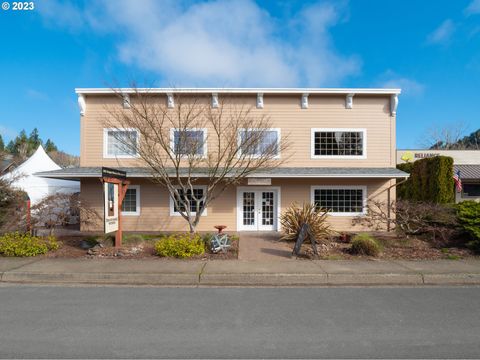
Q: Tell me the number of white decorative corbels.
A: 8